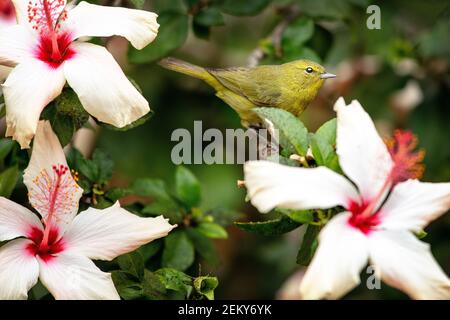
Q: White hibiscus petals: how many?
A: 15